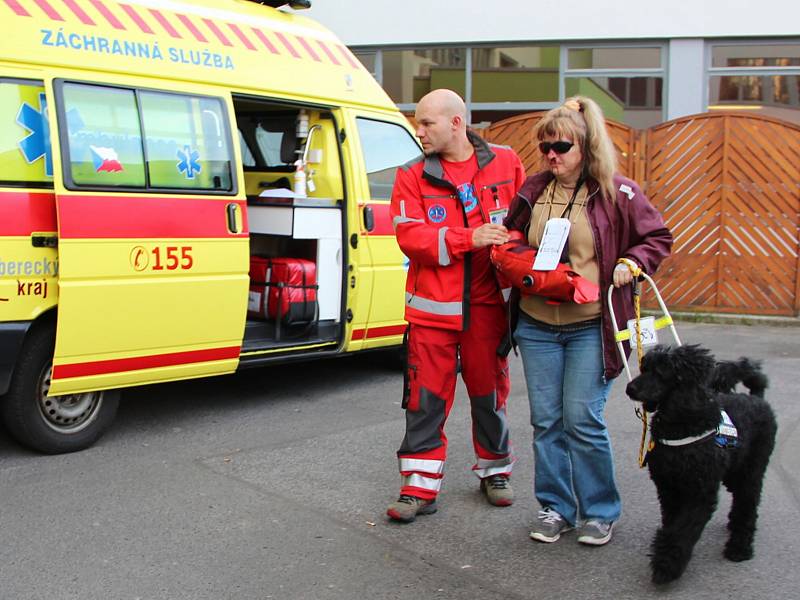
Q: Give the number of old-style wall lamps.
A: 0